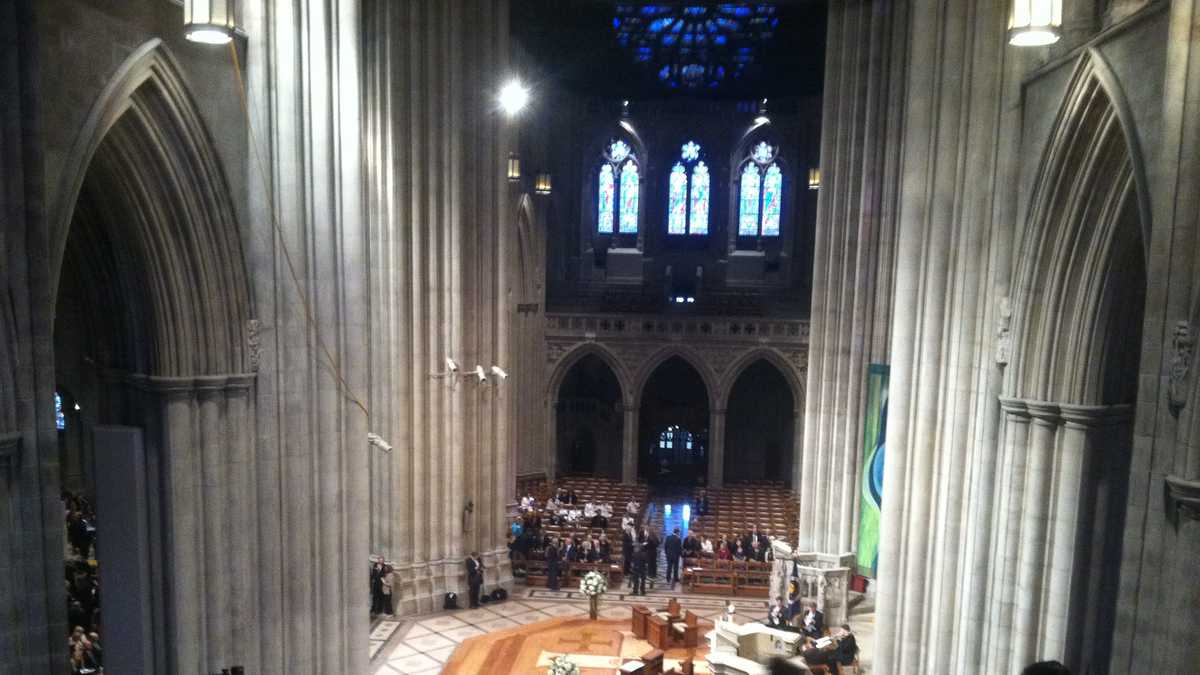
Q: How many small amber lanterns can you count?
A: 3